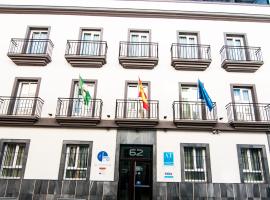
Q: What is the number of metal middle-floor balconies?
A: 5